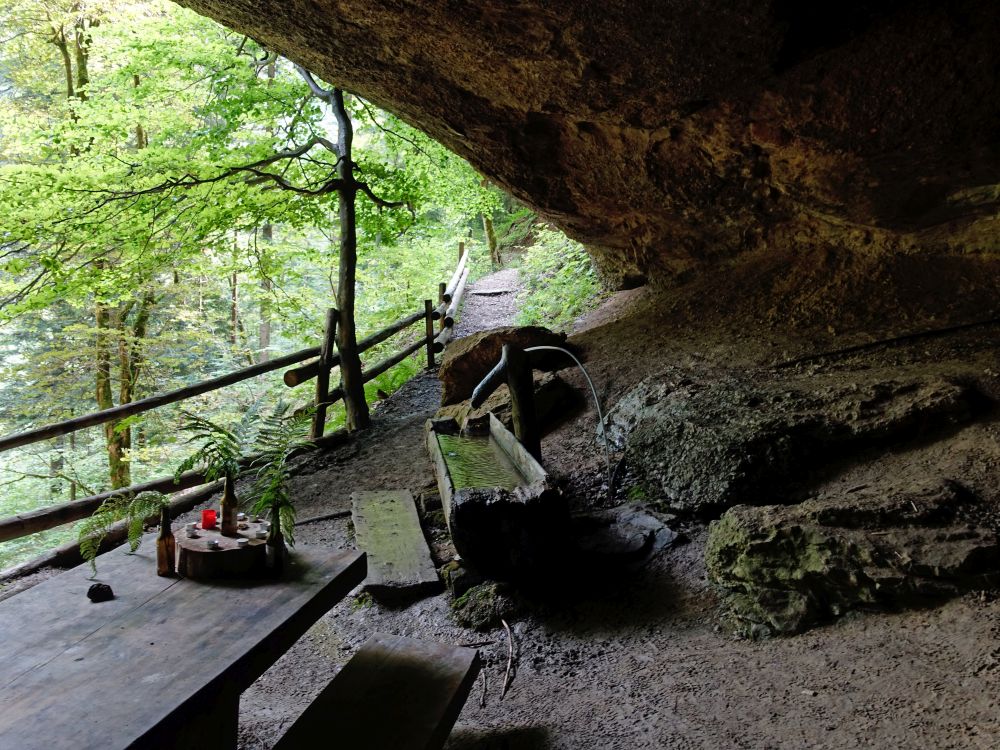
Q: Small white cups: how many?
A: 8